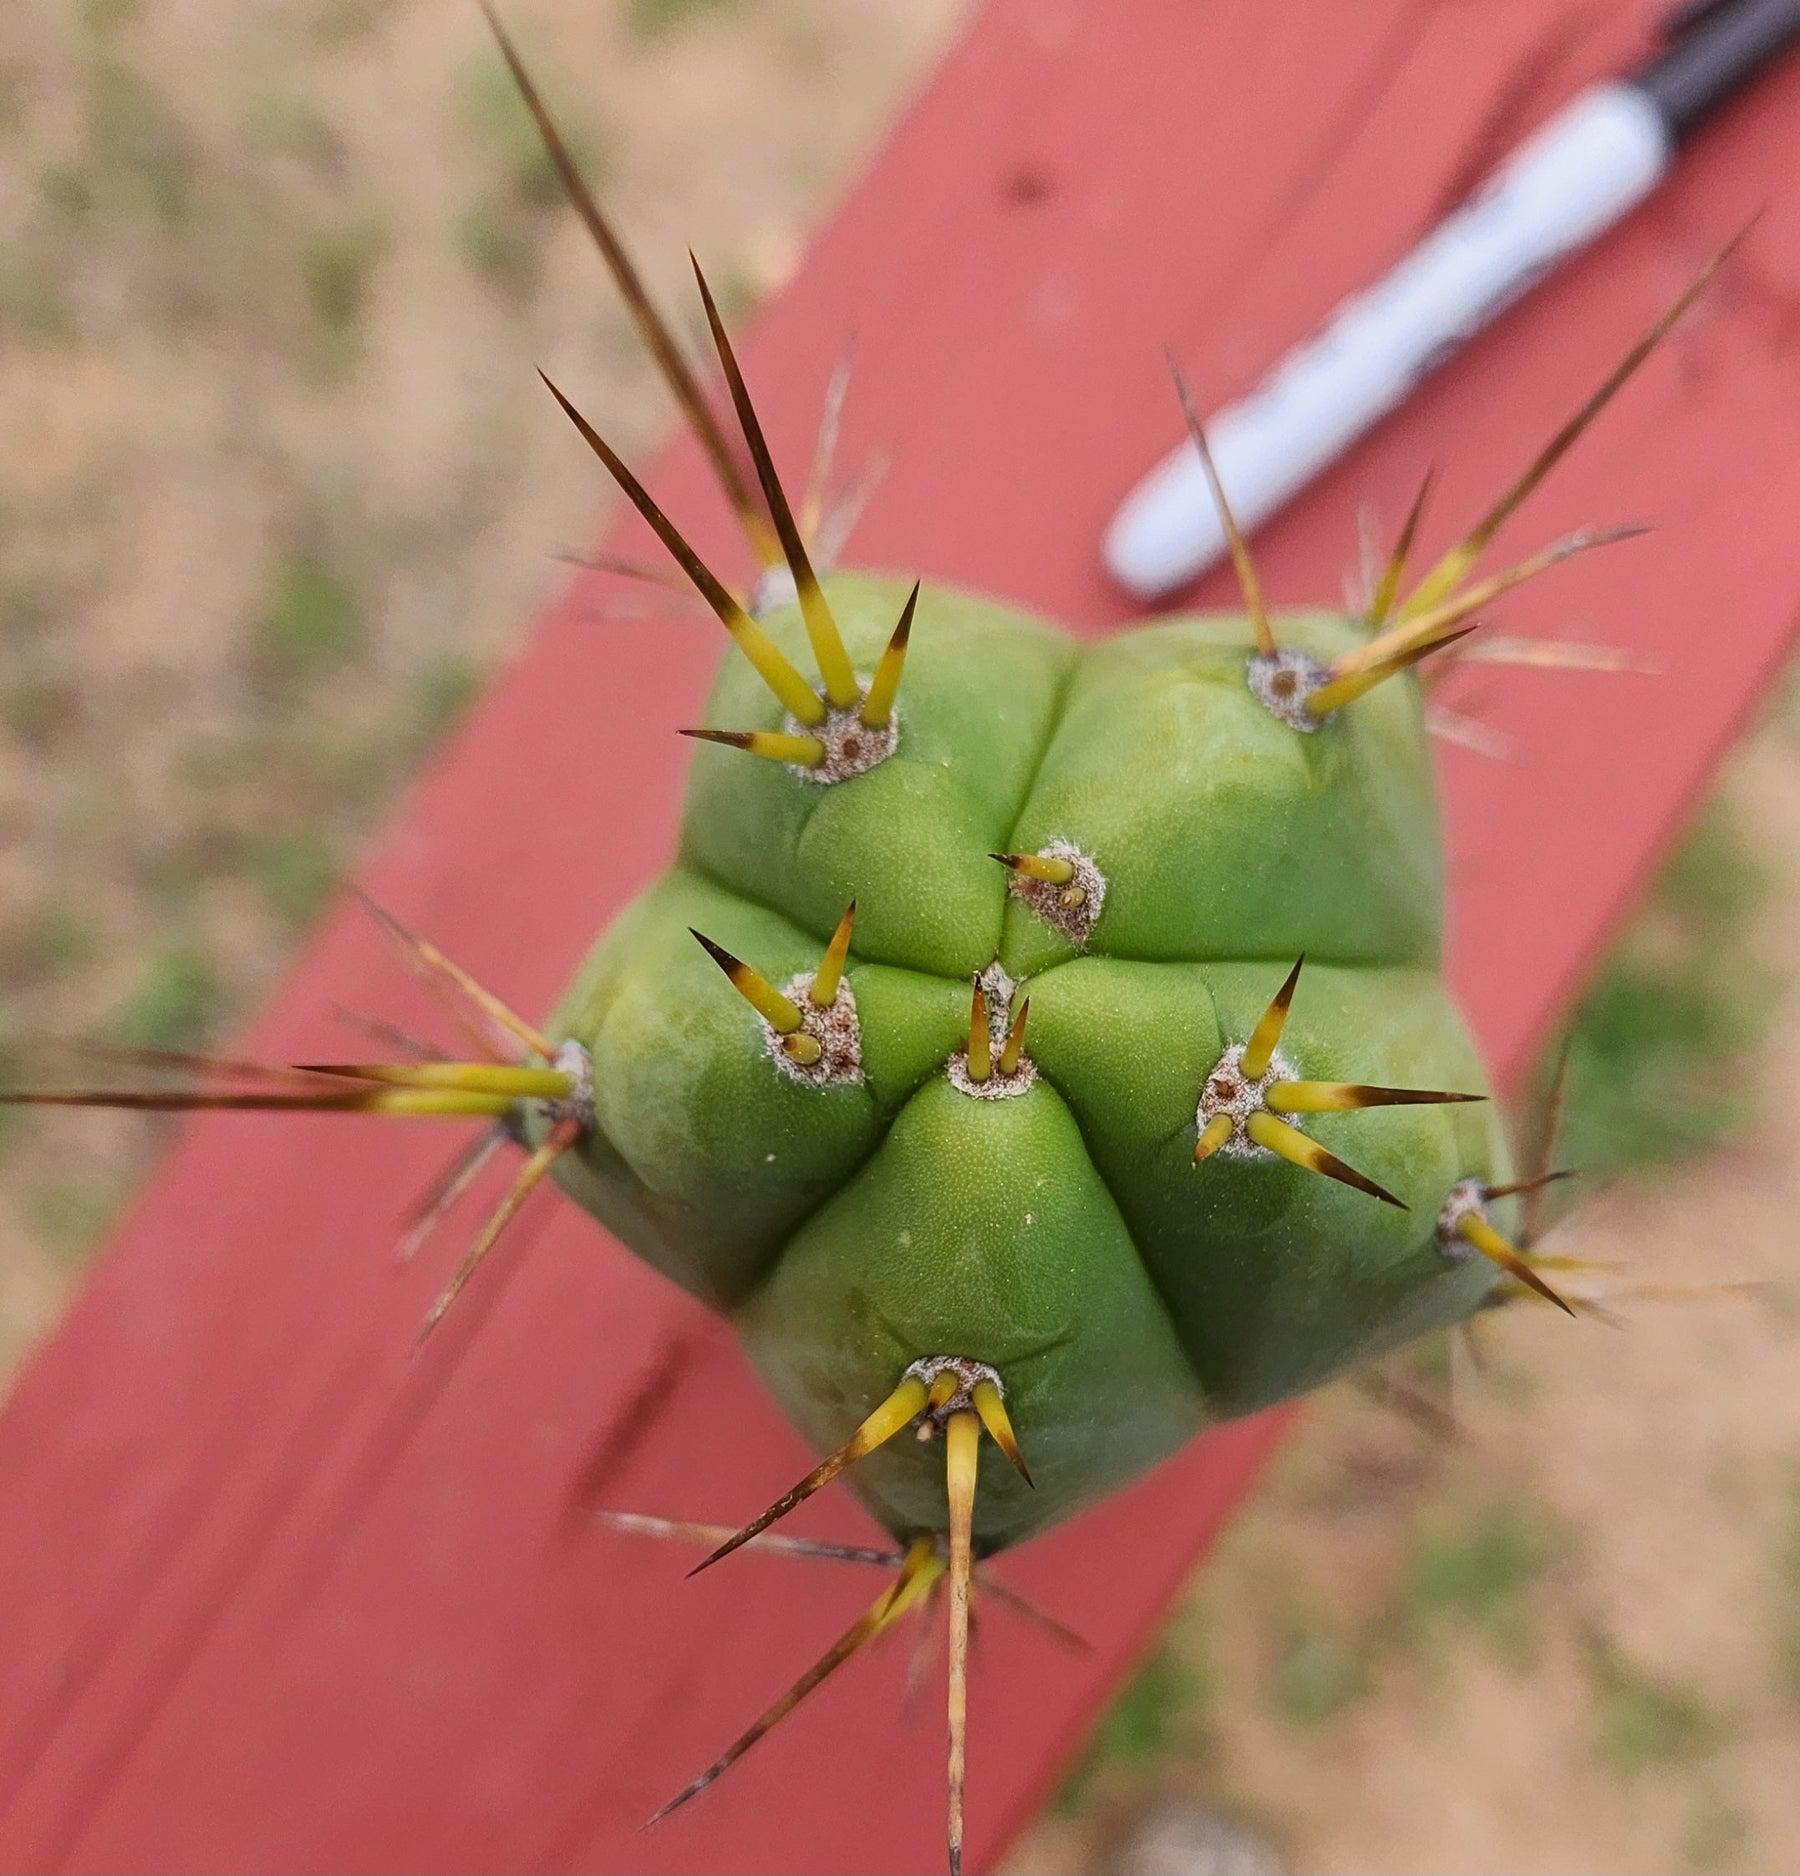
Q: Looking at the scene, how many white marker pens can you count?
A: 1